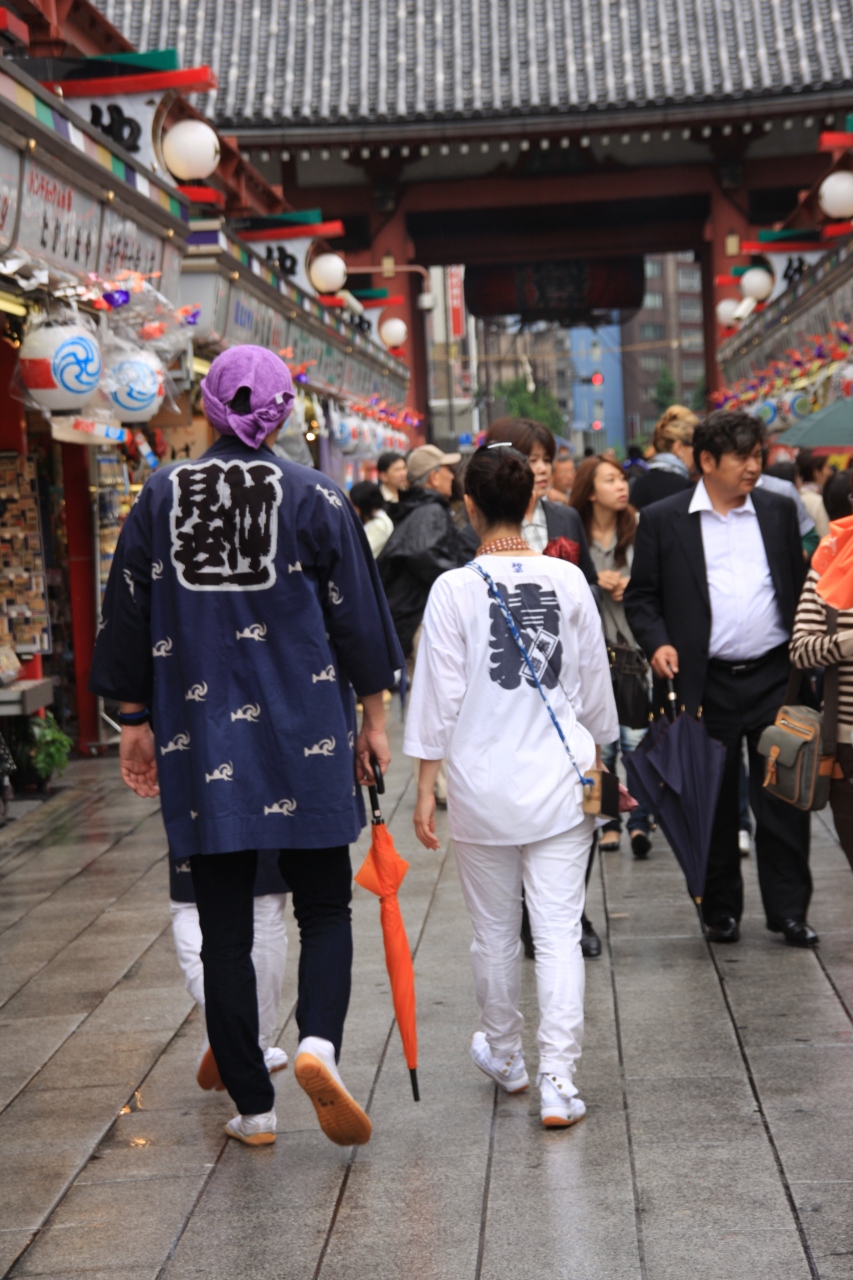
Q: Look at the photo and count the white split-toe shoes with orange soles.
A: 6